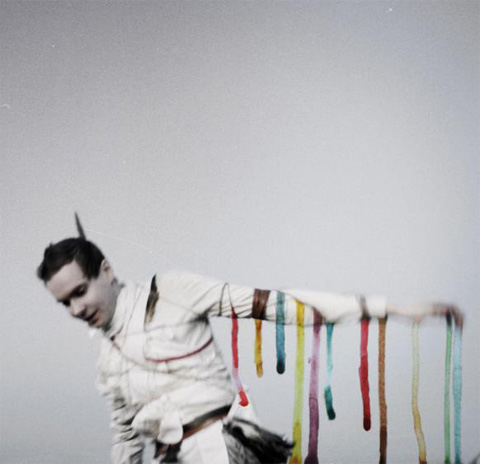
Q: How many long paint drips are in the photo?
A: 6